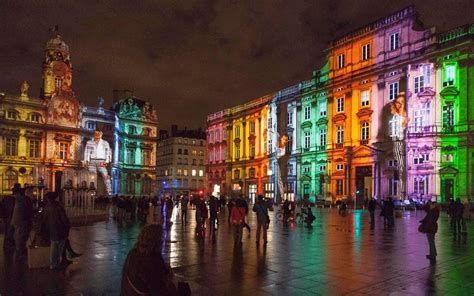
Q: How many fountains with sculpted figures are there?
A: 1